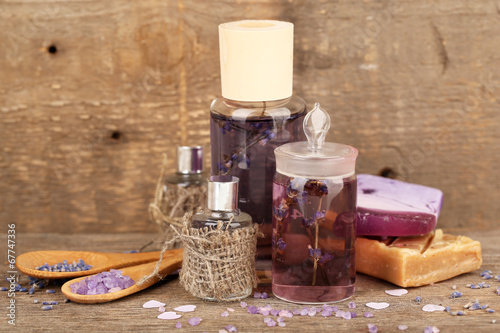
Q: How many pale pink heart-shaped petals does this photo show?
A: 6